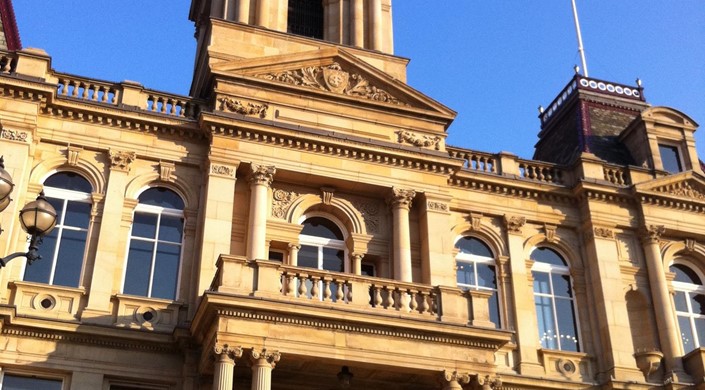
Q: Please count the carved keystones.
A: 6